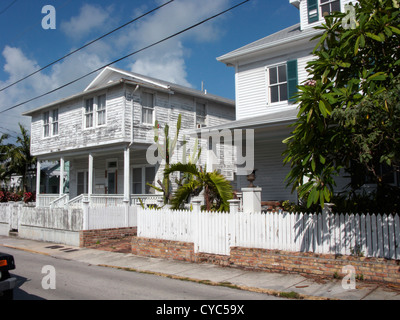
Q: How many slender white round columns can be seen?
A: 4